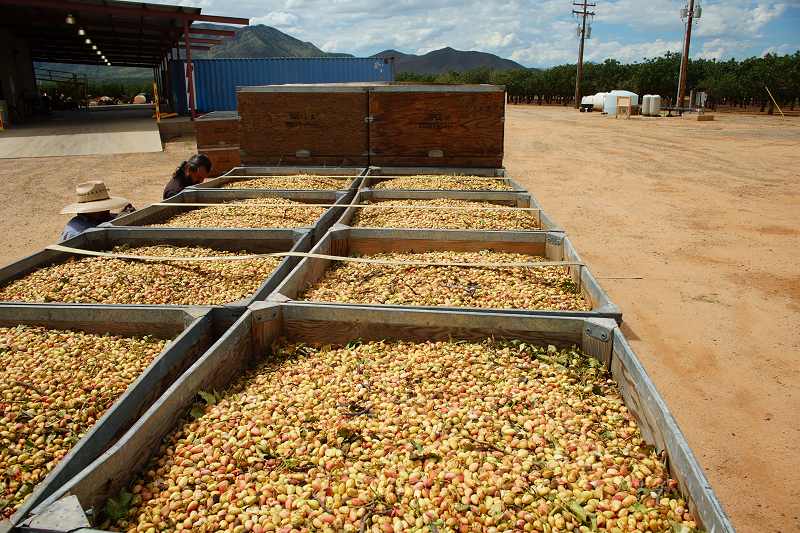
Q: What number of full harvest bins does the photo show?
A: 8